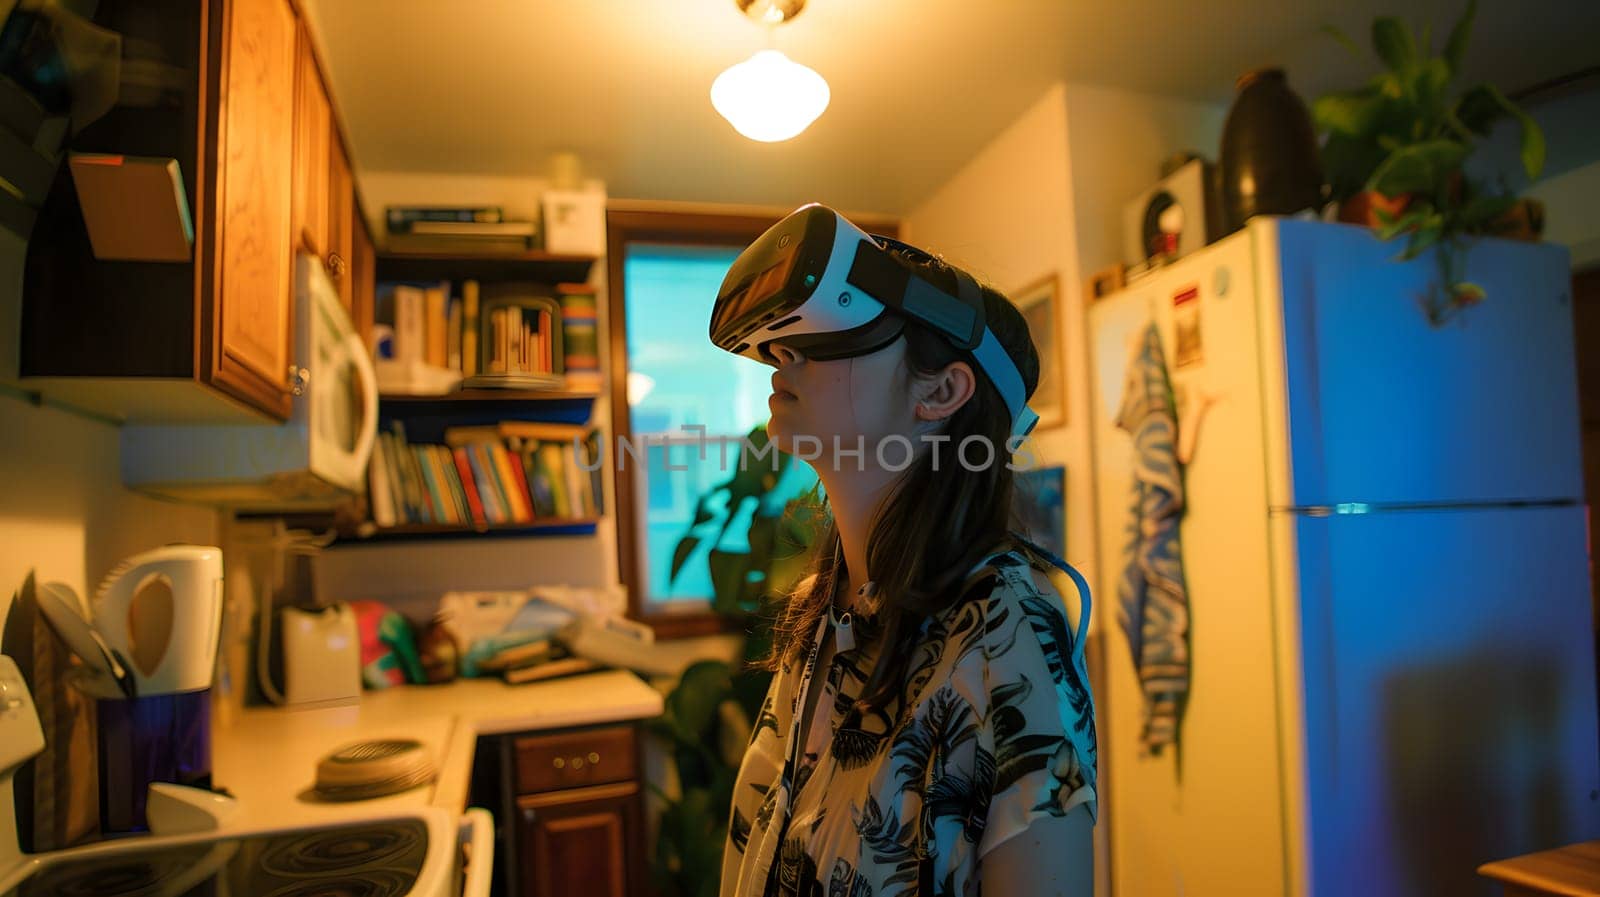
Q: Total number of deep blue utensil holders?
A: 1